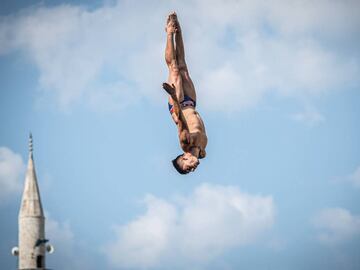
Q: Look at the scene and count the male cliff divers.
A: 1